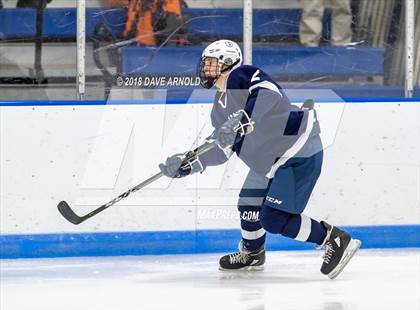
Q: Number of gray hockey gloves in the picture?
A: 2